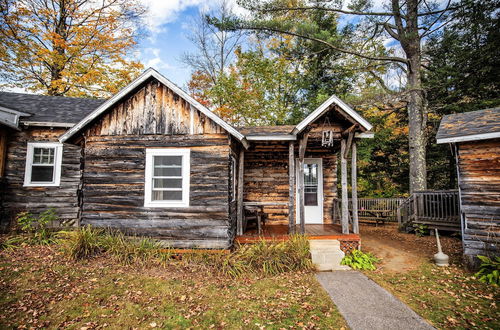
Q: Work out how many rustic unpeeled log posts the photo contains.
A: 5